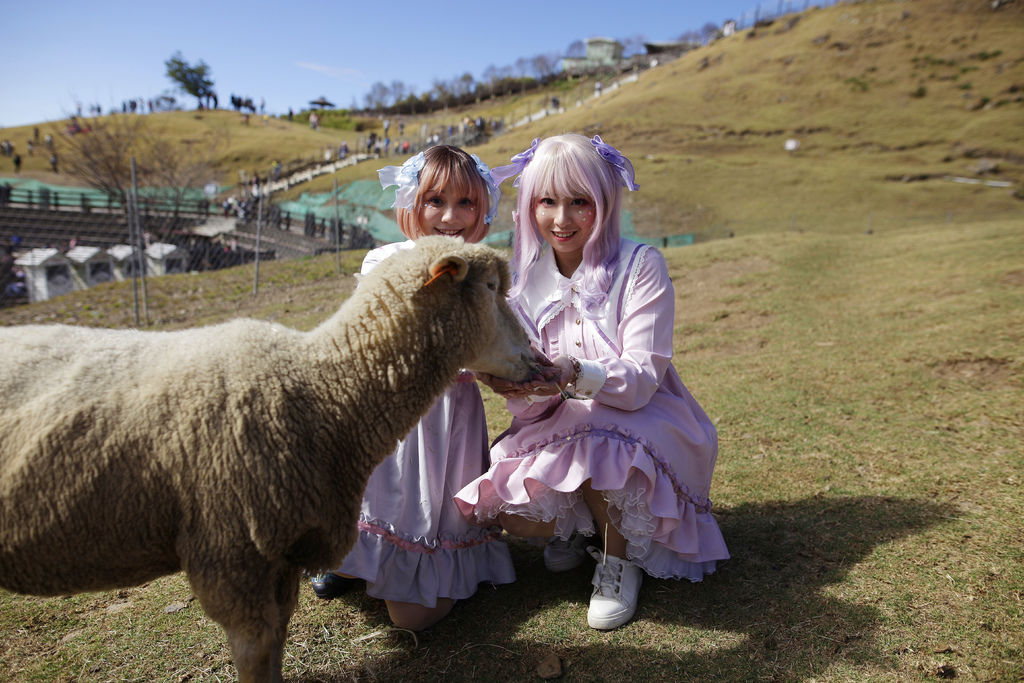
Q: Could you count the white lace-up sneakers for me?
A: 2